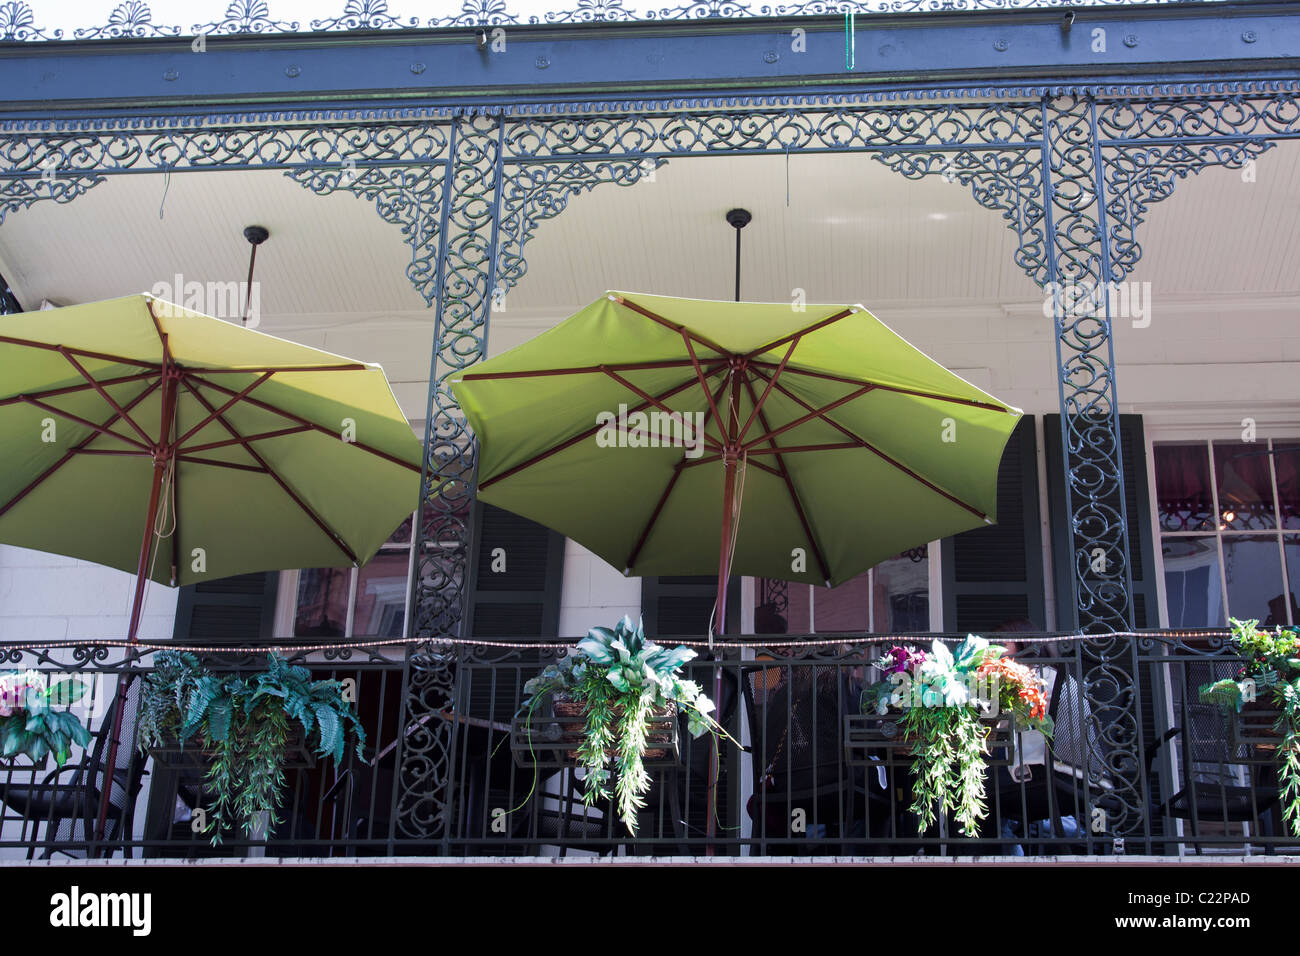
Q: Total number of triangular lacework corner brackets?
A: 5